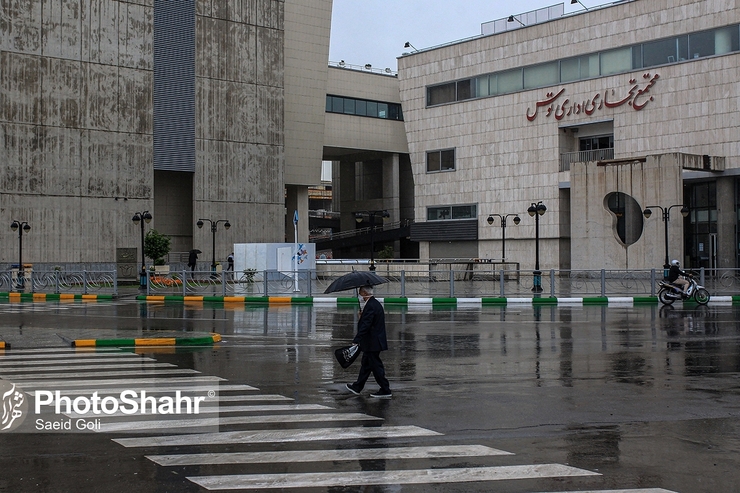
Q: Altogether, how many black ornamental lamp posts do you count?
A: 7